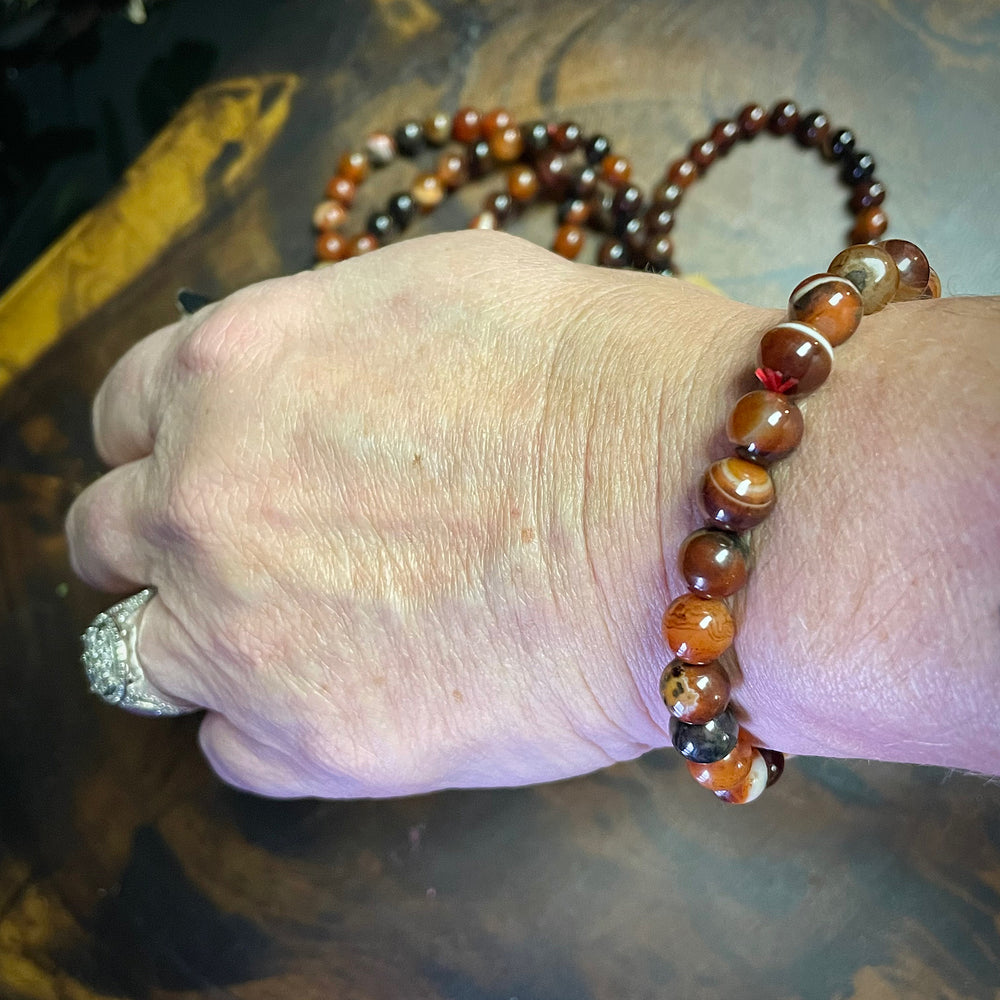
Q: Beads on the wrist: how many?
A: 14